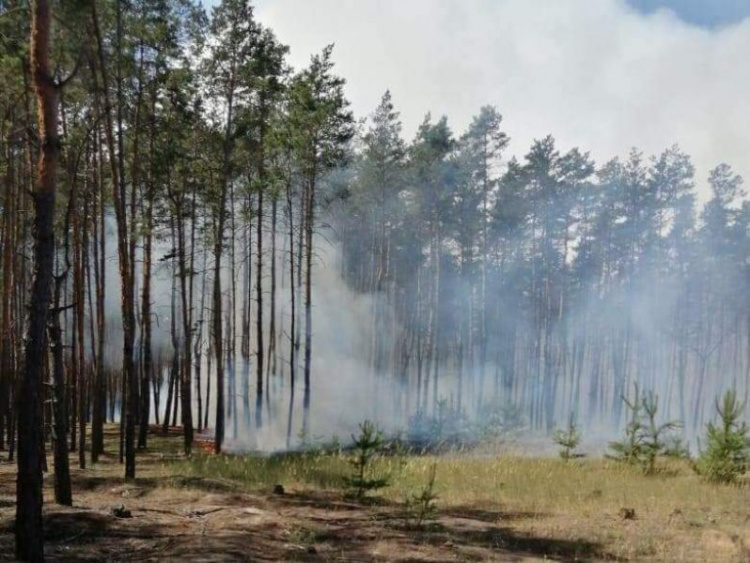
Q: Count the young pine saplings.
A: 6